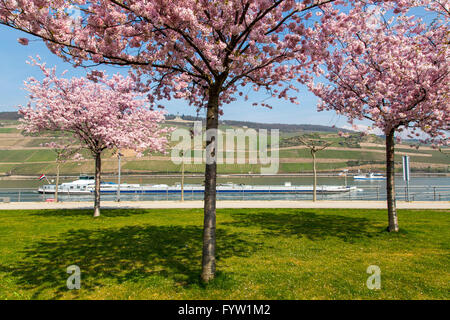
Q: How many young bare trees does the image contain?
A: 3